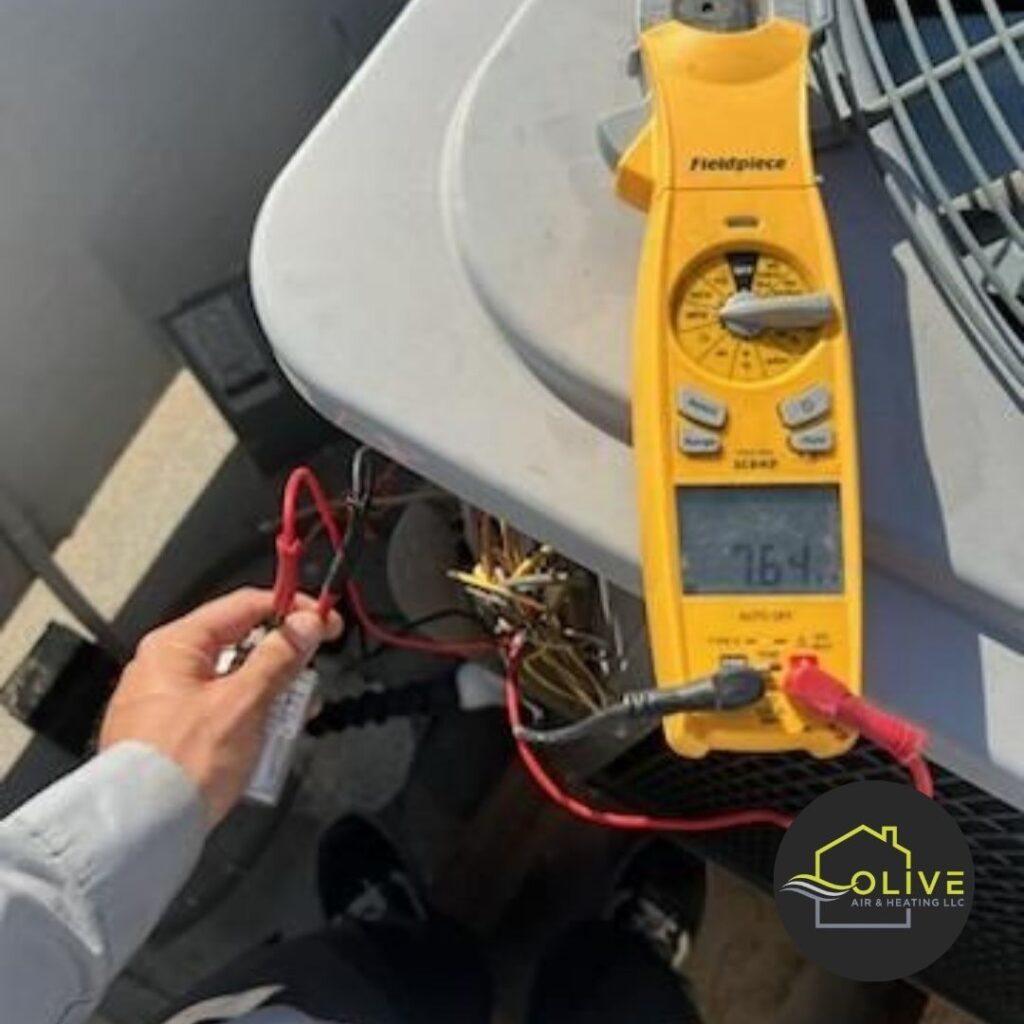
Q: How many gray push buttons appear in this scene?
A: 4